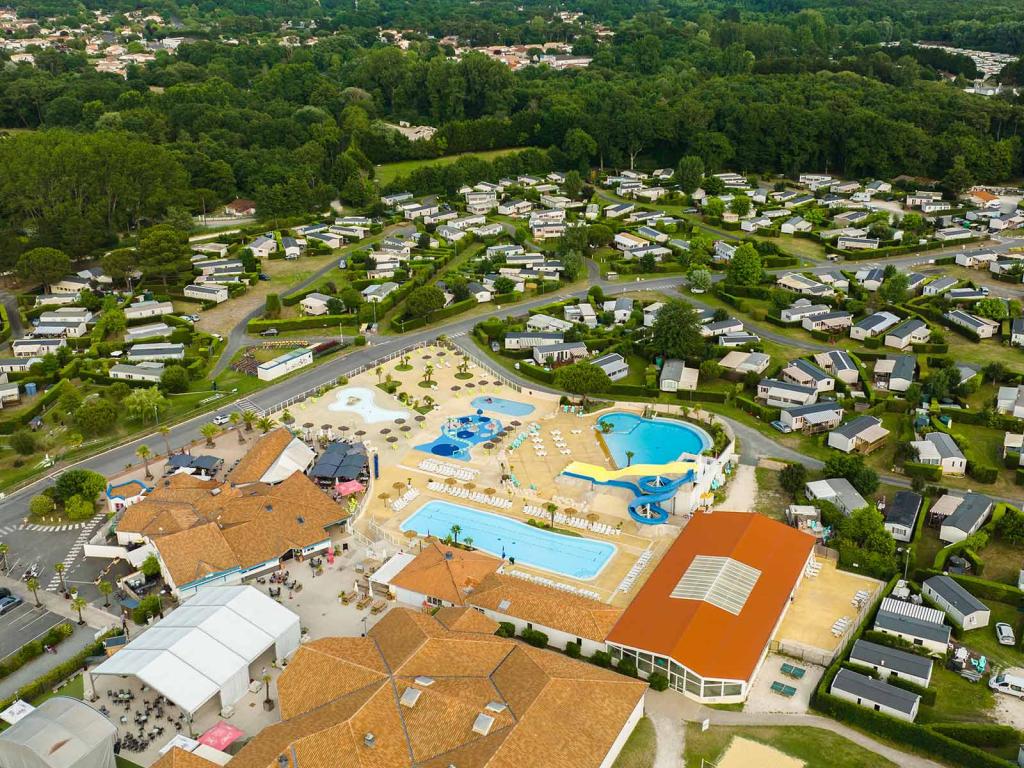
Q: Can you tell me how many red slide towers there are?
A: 0